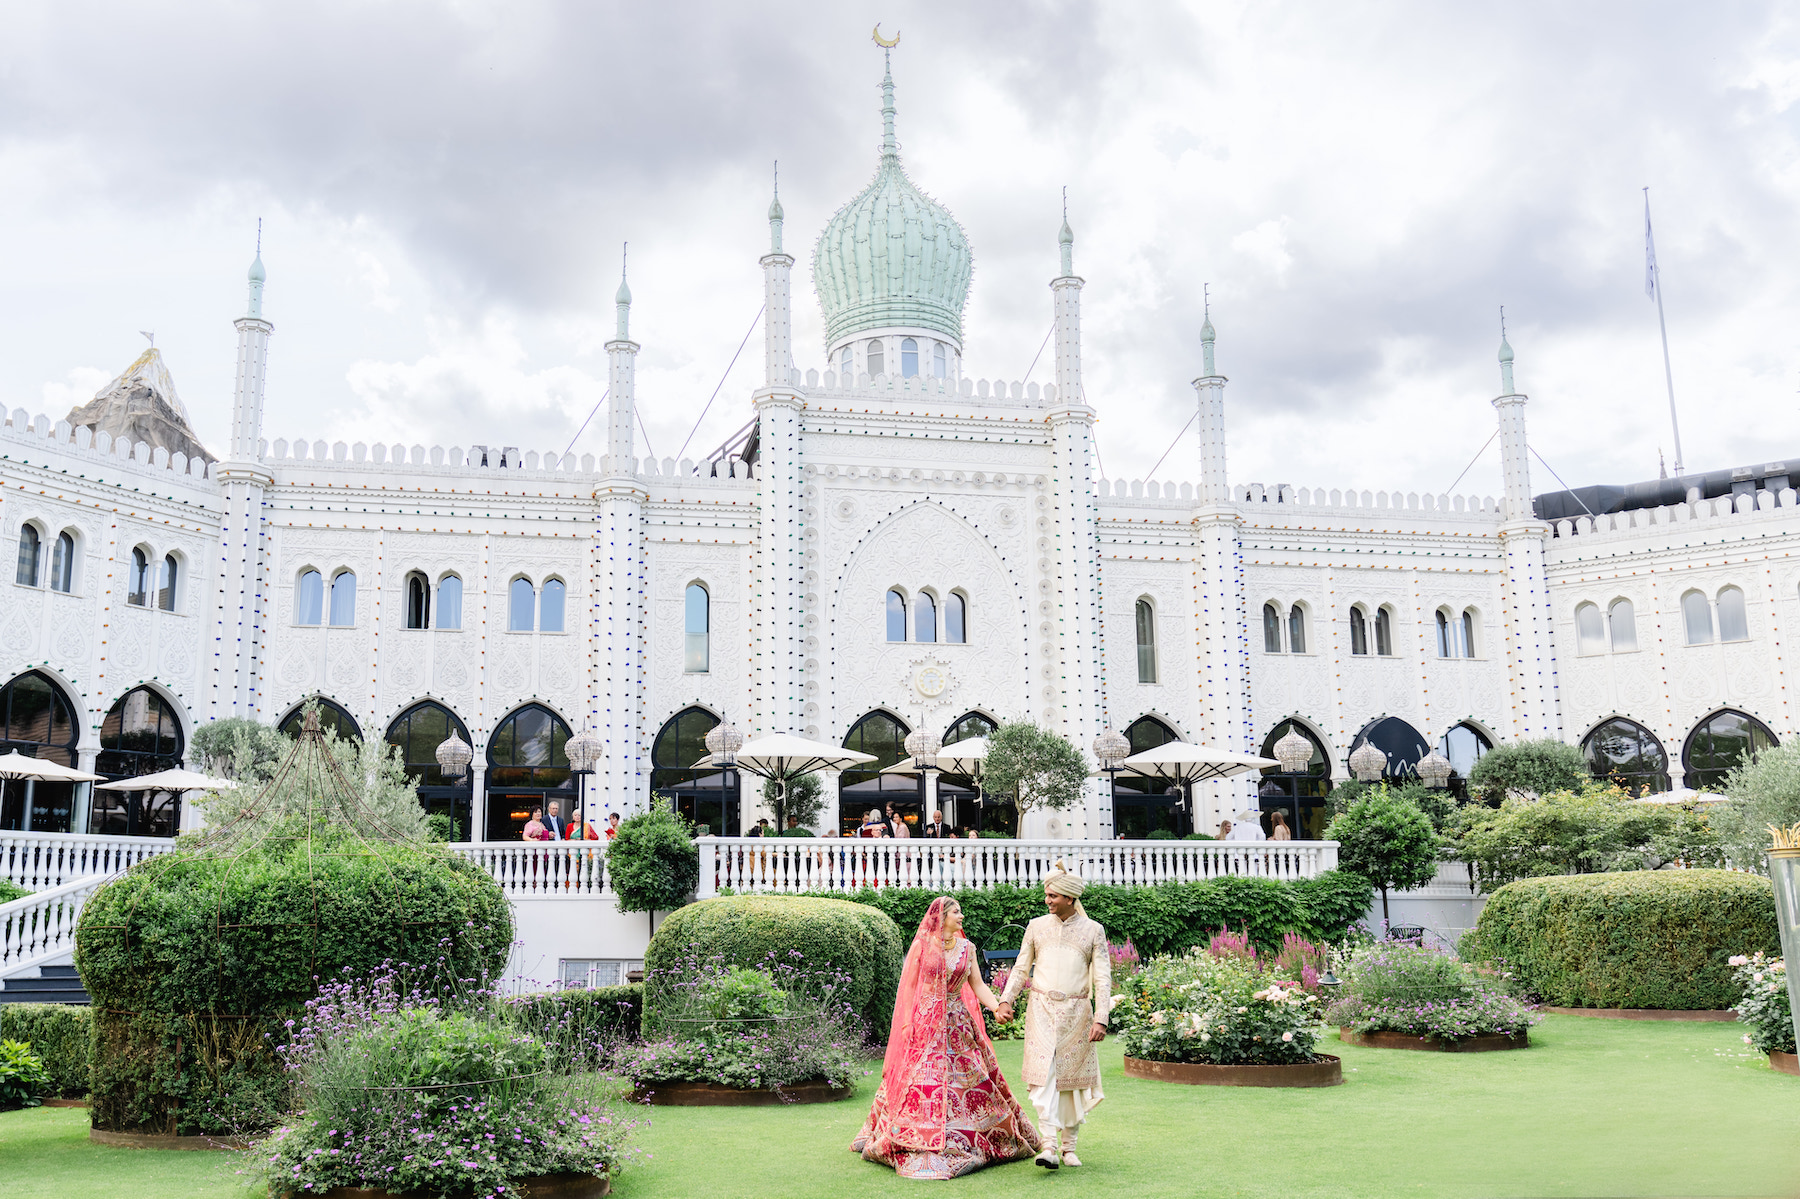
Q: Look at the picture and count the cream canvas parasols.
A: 6